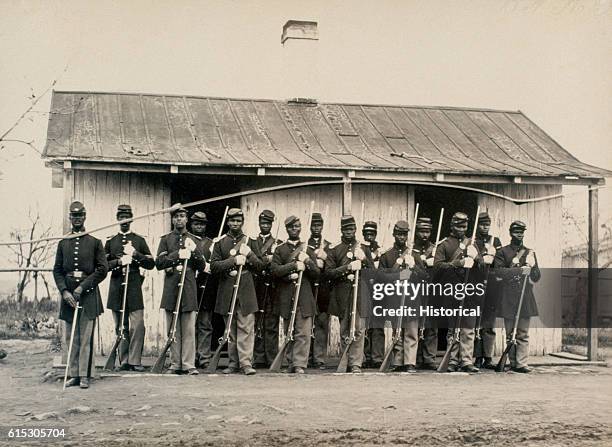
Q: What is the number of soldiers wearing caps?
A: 15